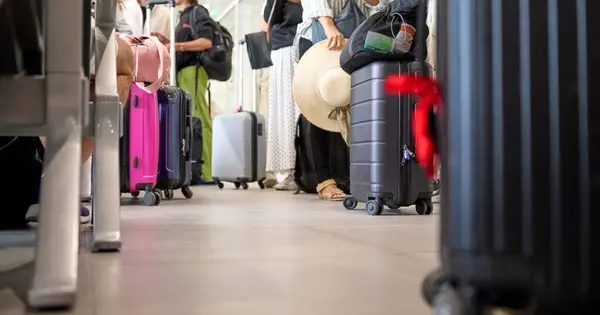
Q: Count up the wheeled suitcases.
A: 5